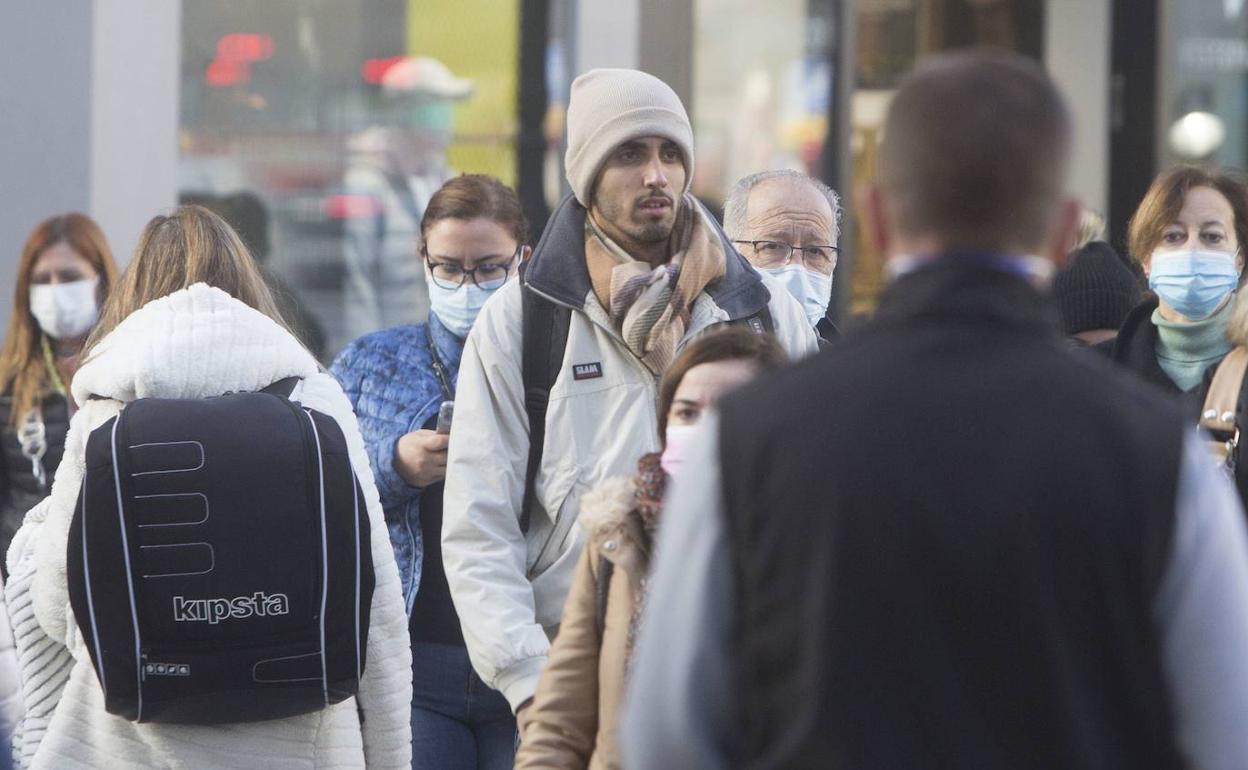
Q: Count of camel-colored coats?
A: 1